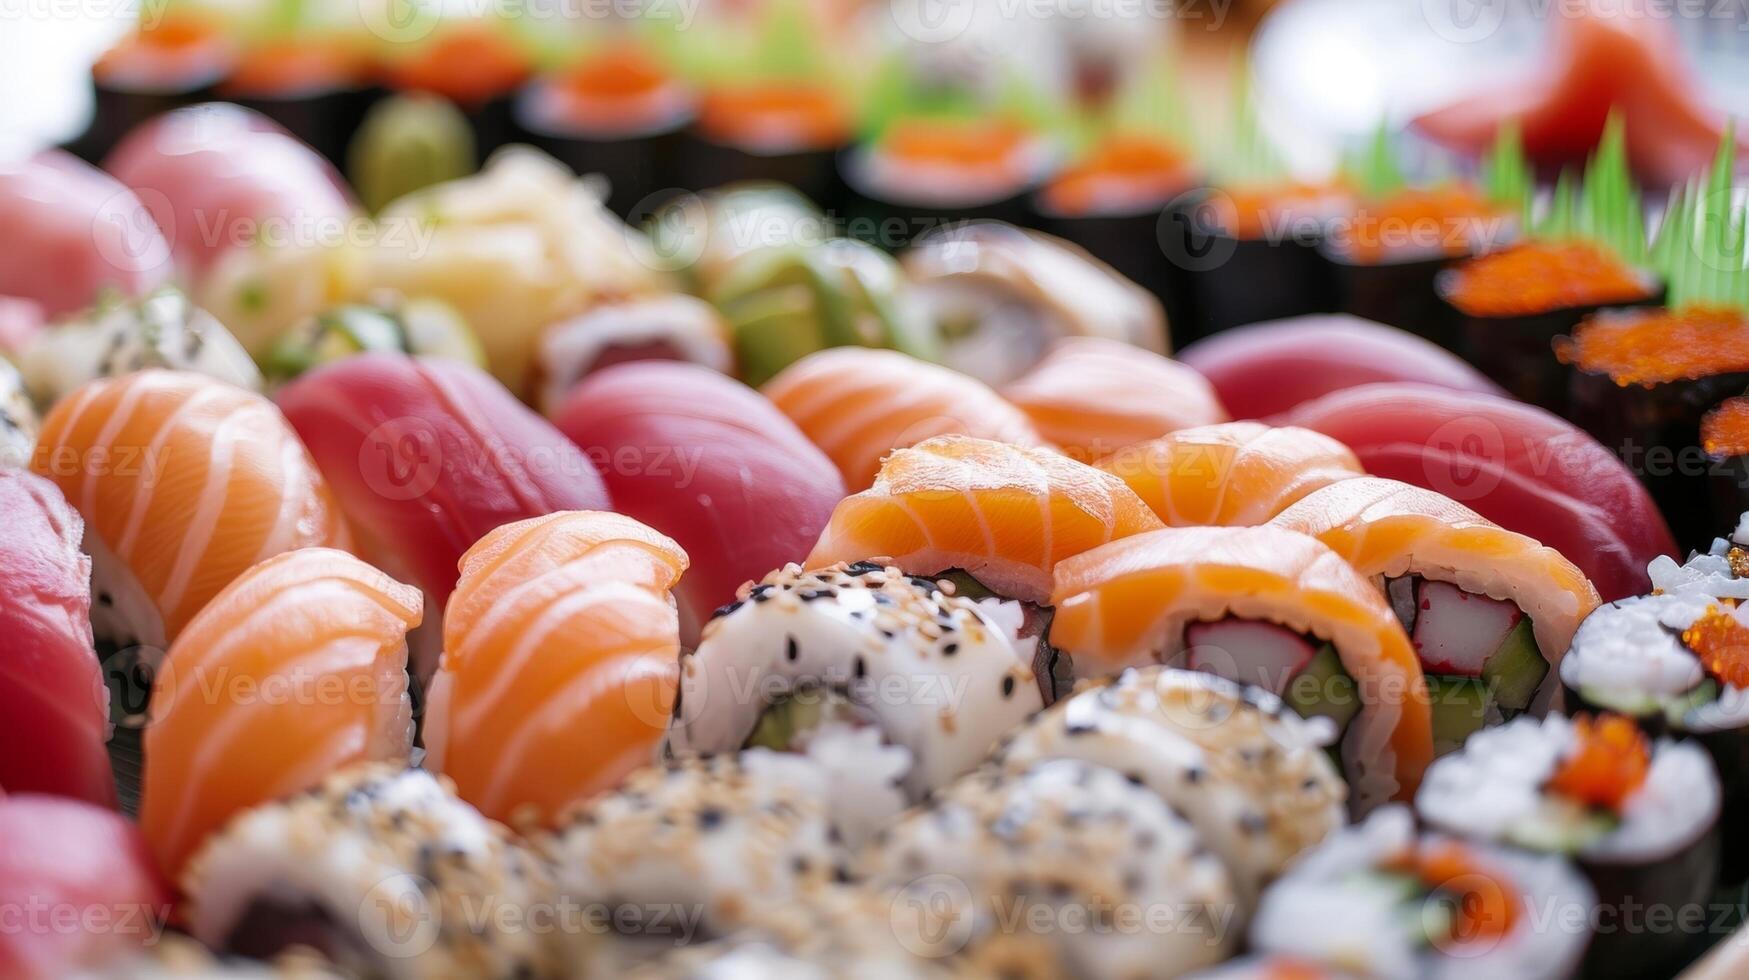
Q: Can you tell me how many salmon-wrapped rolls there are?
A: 4